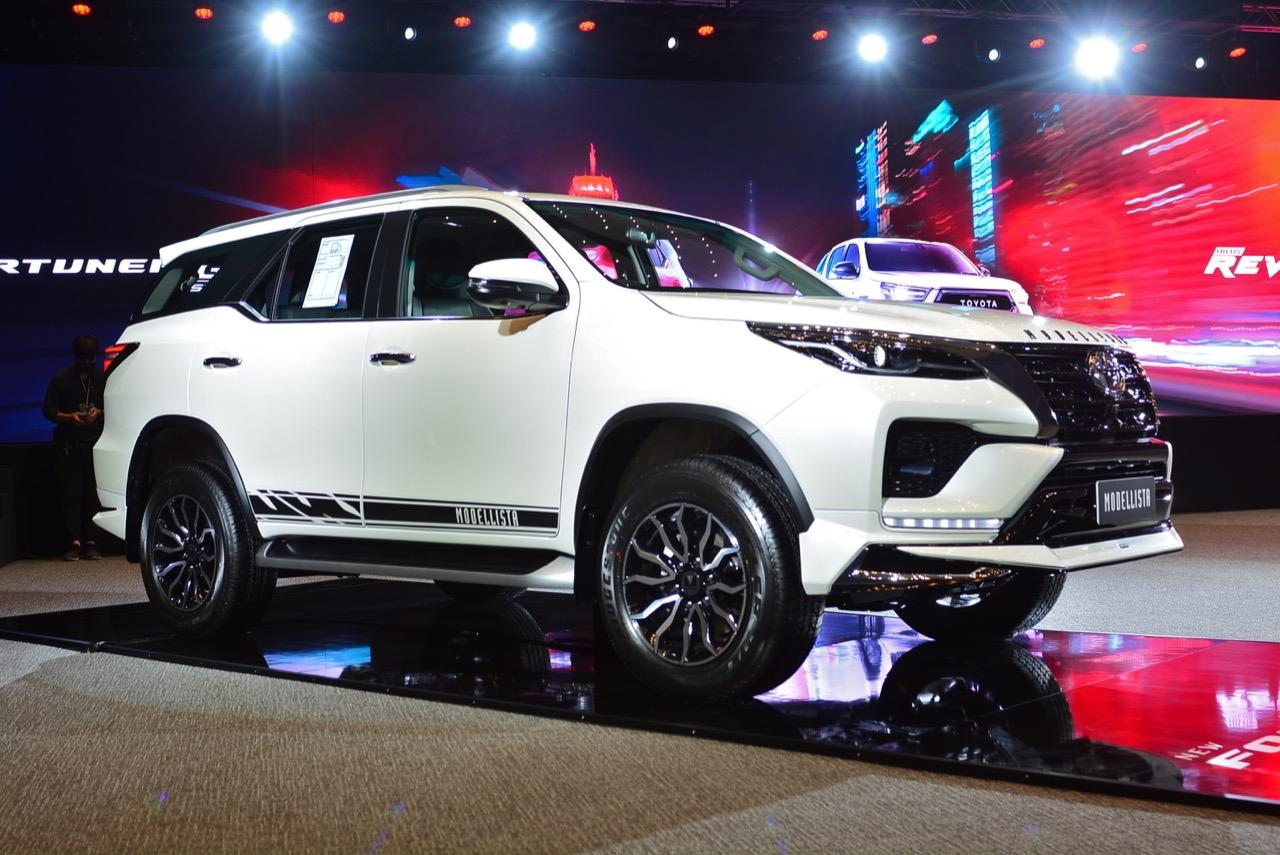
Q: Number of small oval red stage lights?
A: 11